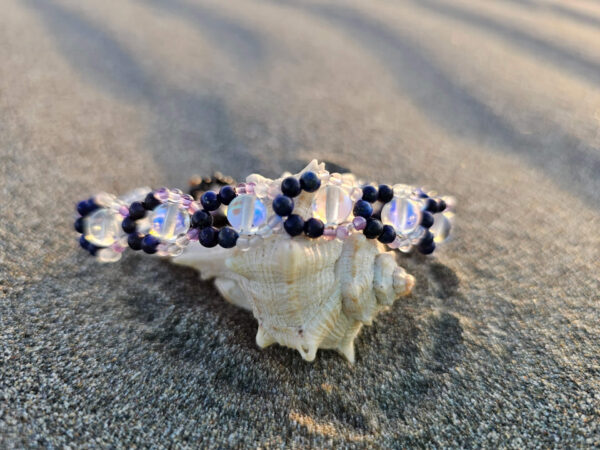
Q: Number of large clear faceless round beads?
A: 6